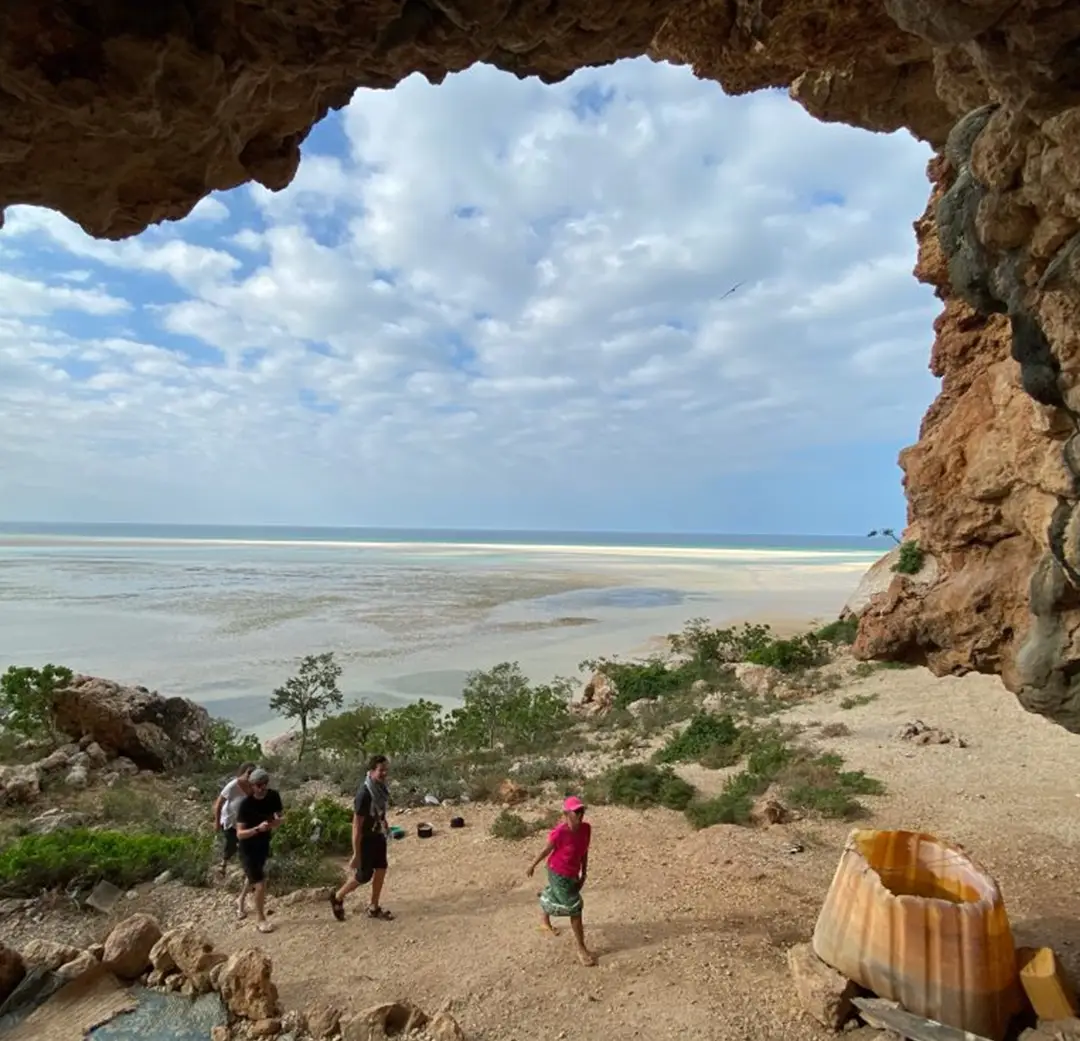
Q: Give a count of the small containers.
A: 3